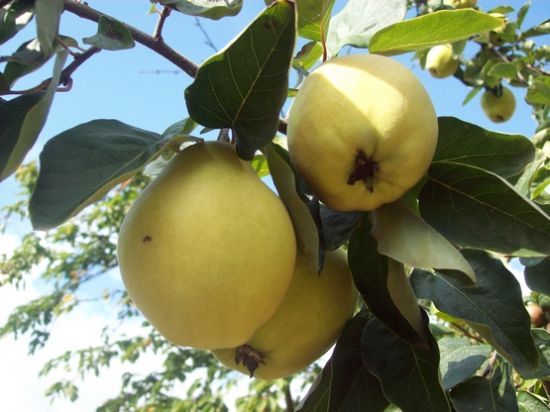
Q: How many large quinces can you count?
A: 3